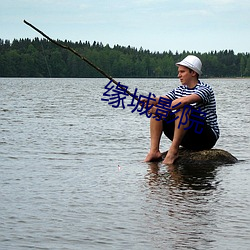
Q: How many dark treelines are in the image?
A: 1